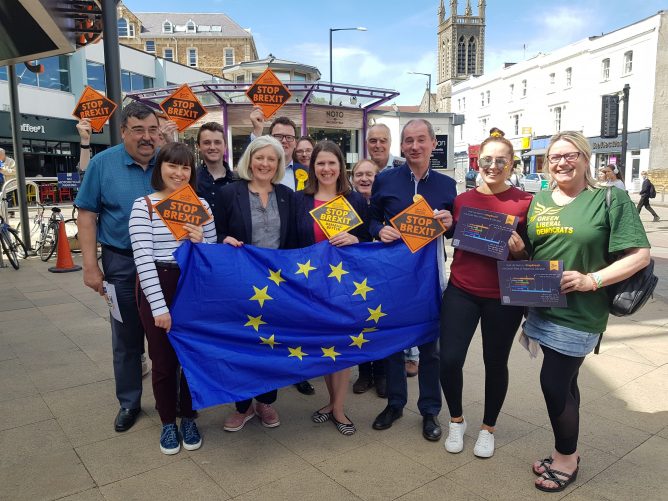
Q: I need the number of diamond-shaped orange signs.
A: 5